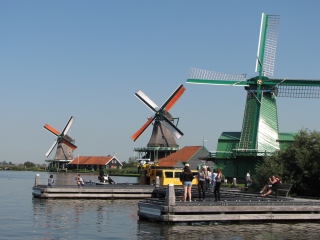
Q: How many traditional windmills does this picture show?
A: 3